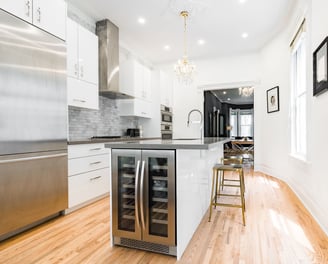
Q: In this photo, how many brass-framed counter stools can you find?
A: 2